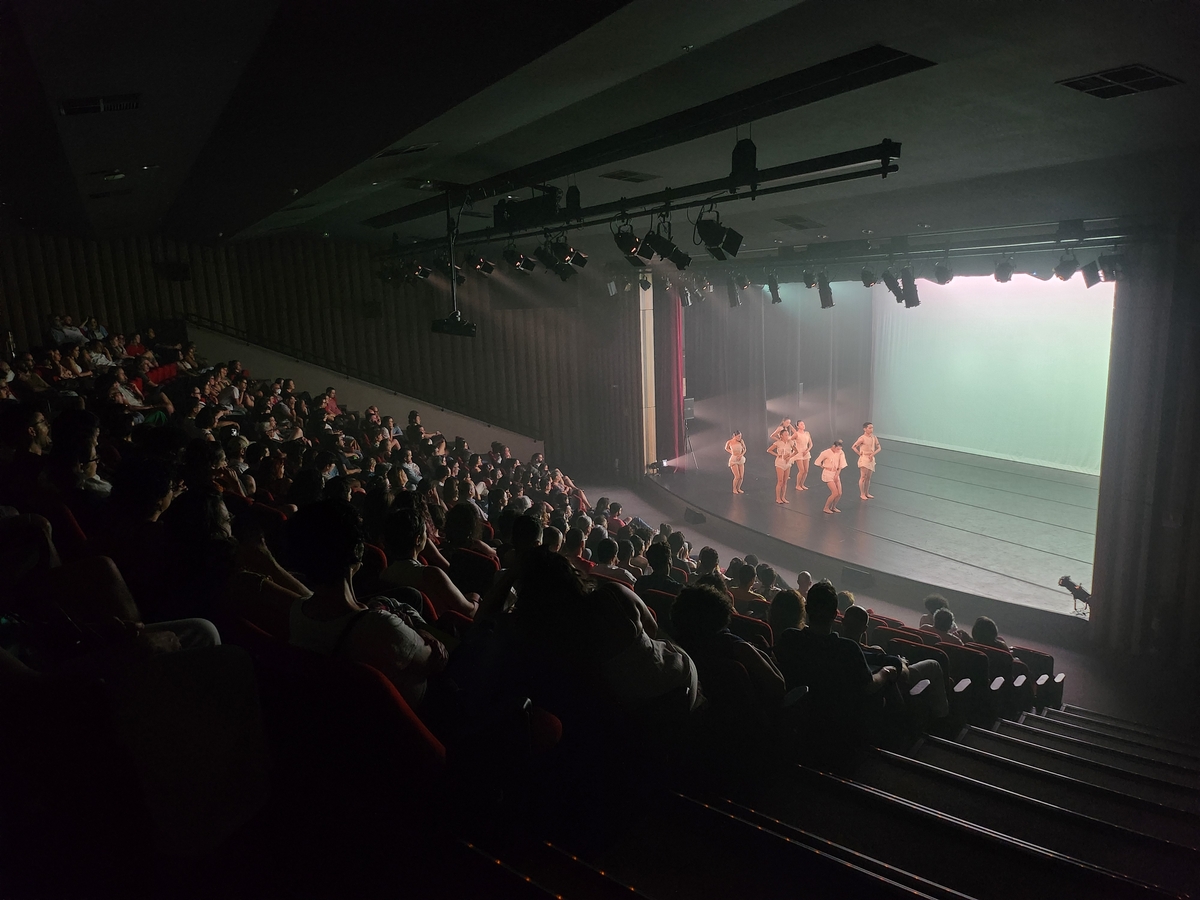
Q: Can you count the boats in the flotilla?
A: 0